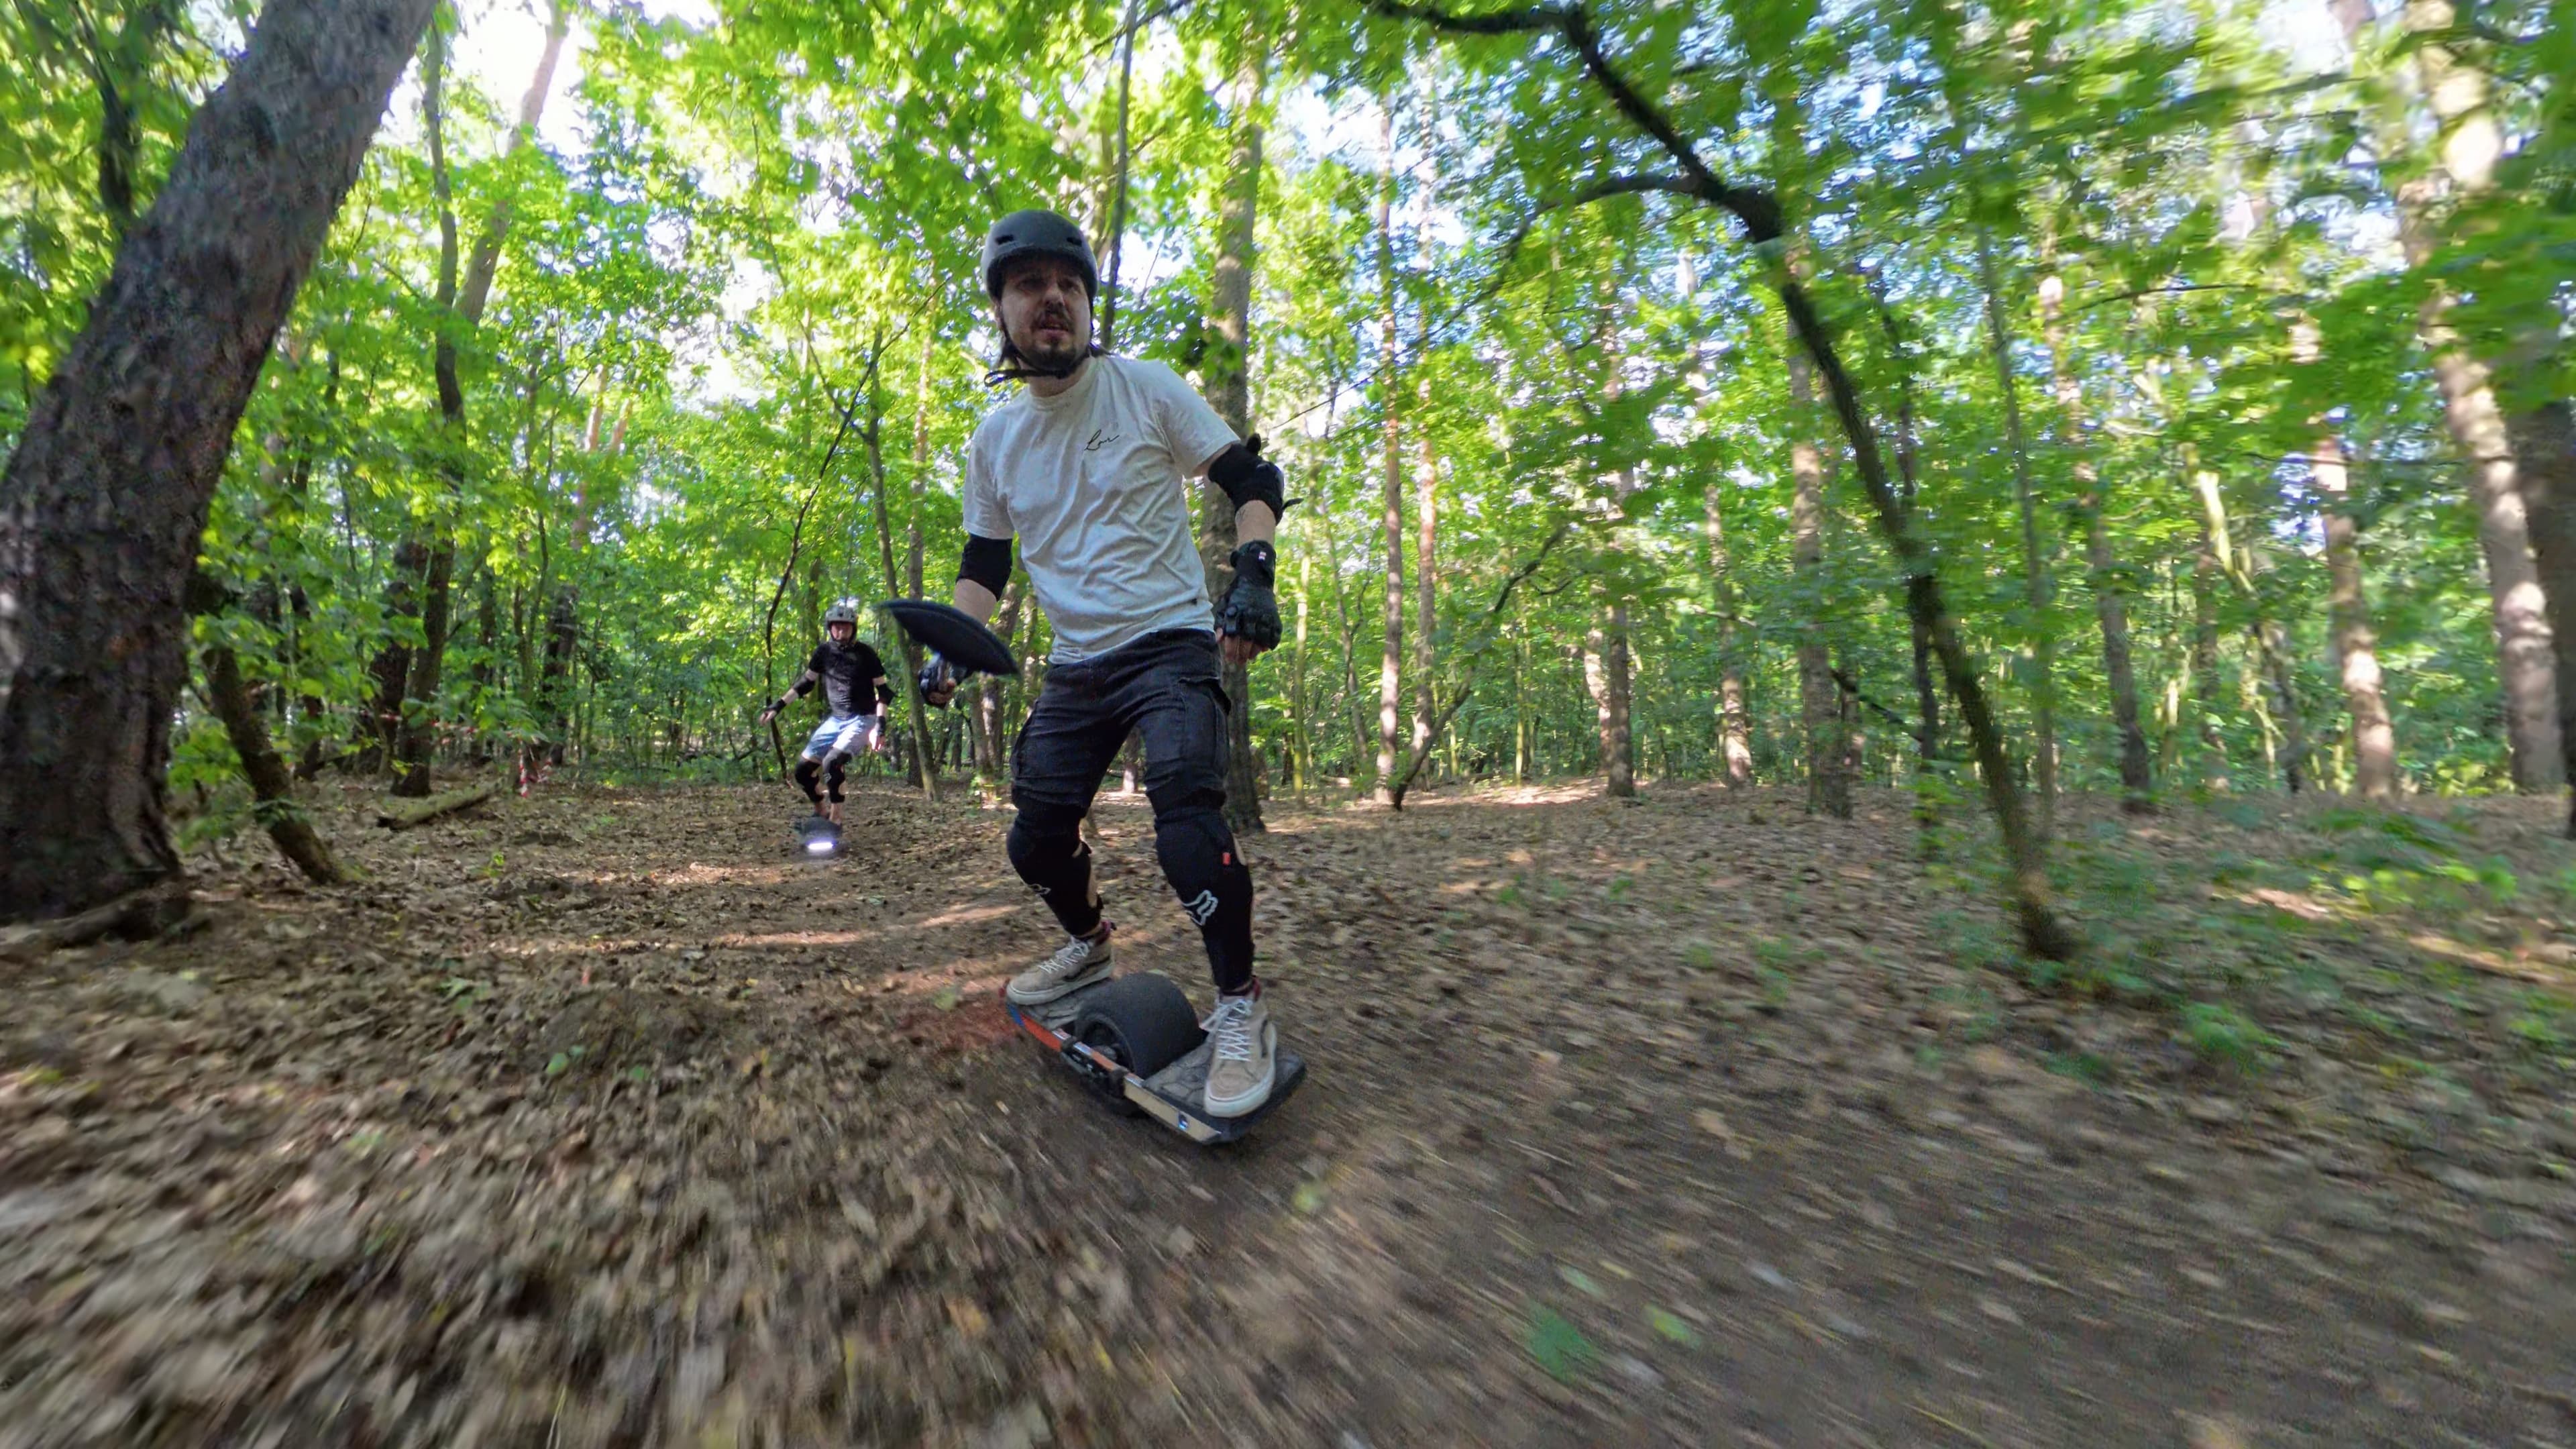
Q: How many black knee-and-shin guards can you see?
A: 4